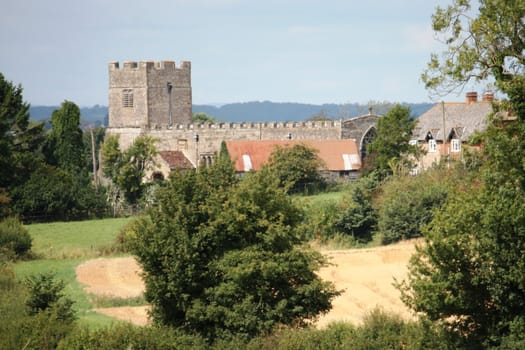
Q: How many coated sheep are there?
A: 0